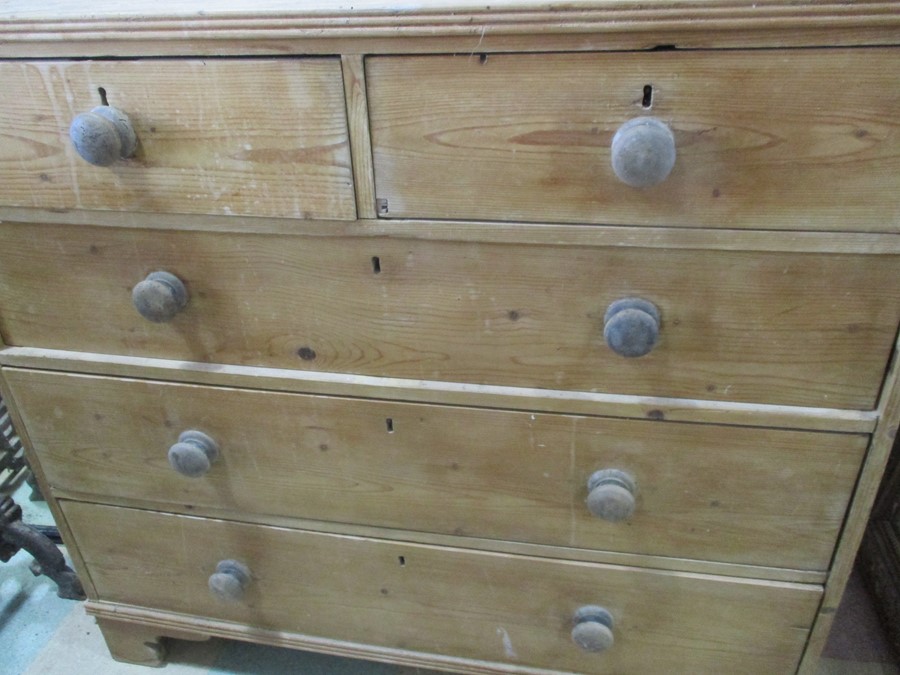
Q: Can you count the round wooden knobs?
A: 8